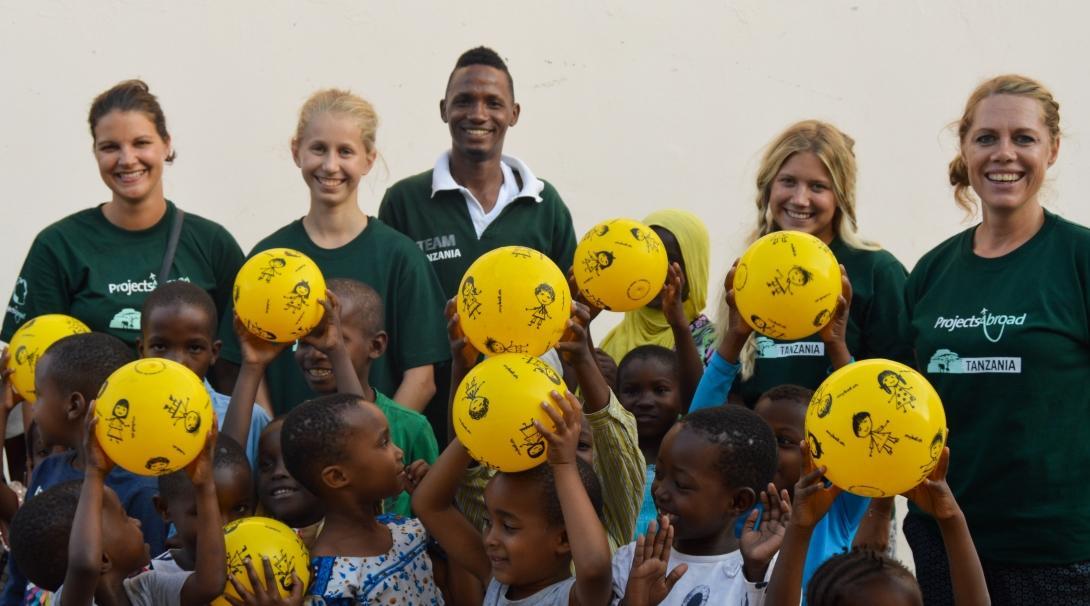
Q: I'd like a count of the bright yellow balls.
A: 9